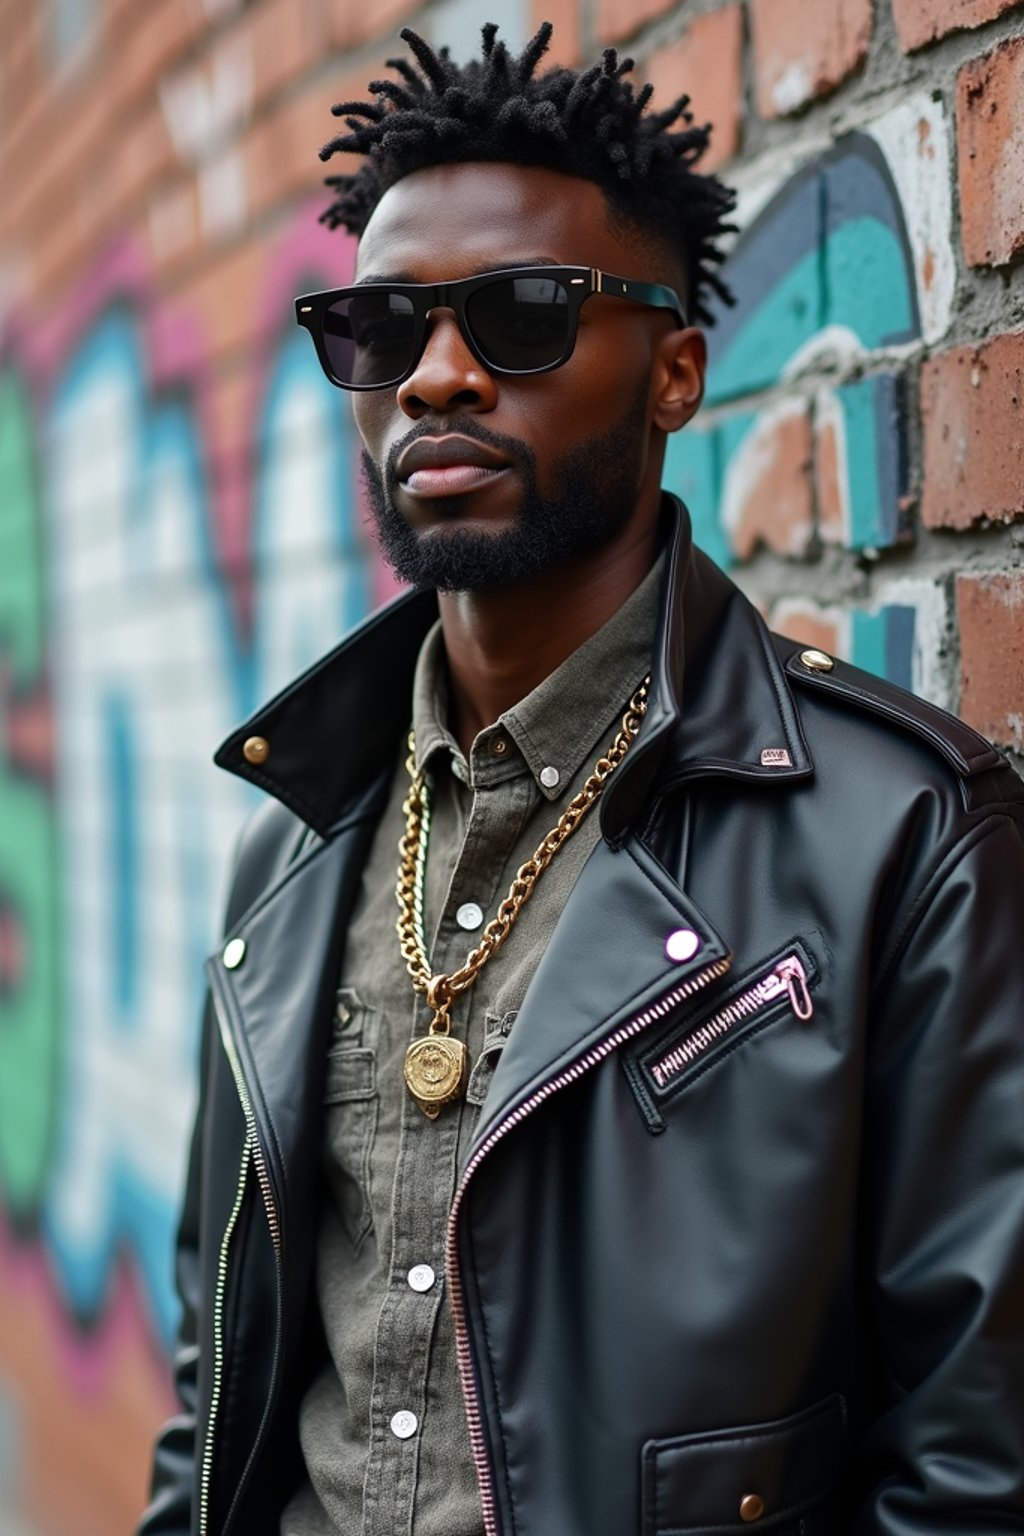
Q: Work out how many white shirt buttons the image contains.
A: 4